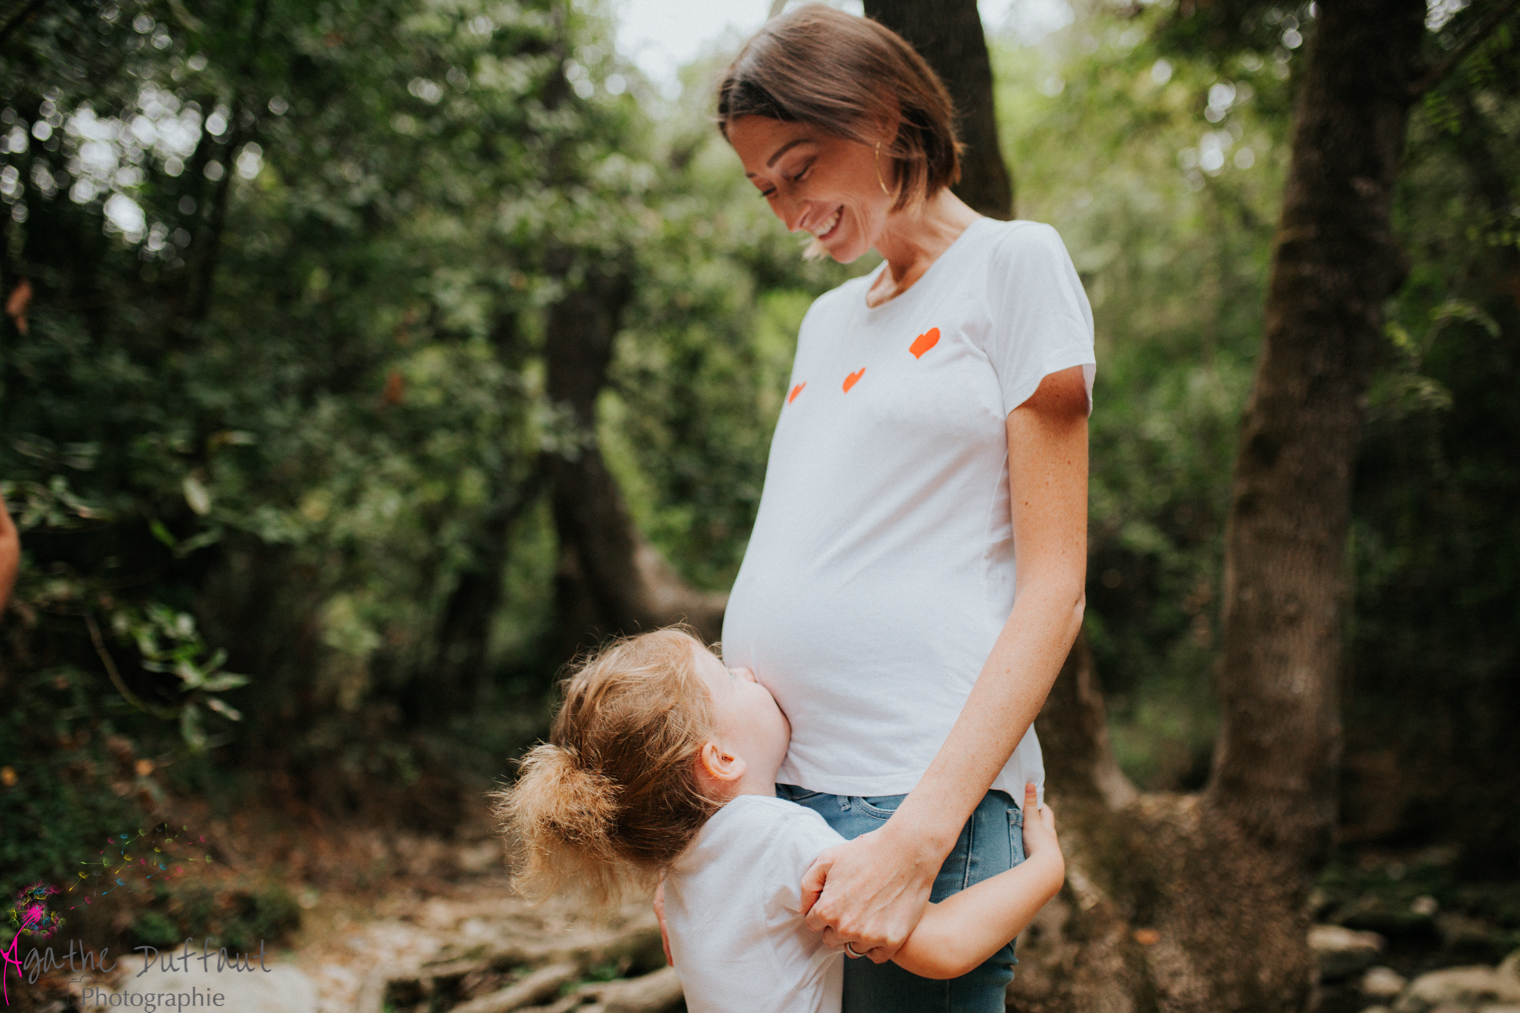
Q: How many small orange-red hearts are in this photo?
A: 3